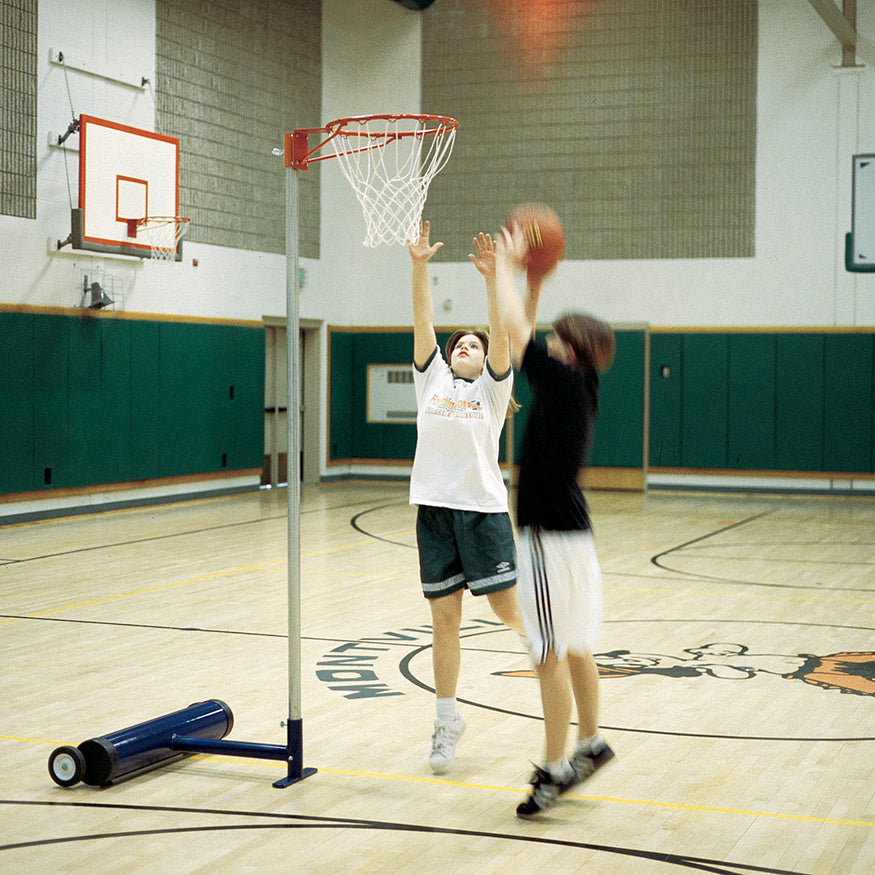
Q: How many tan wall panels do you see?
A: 3